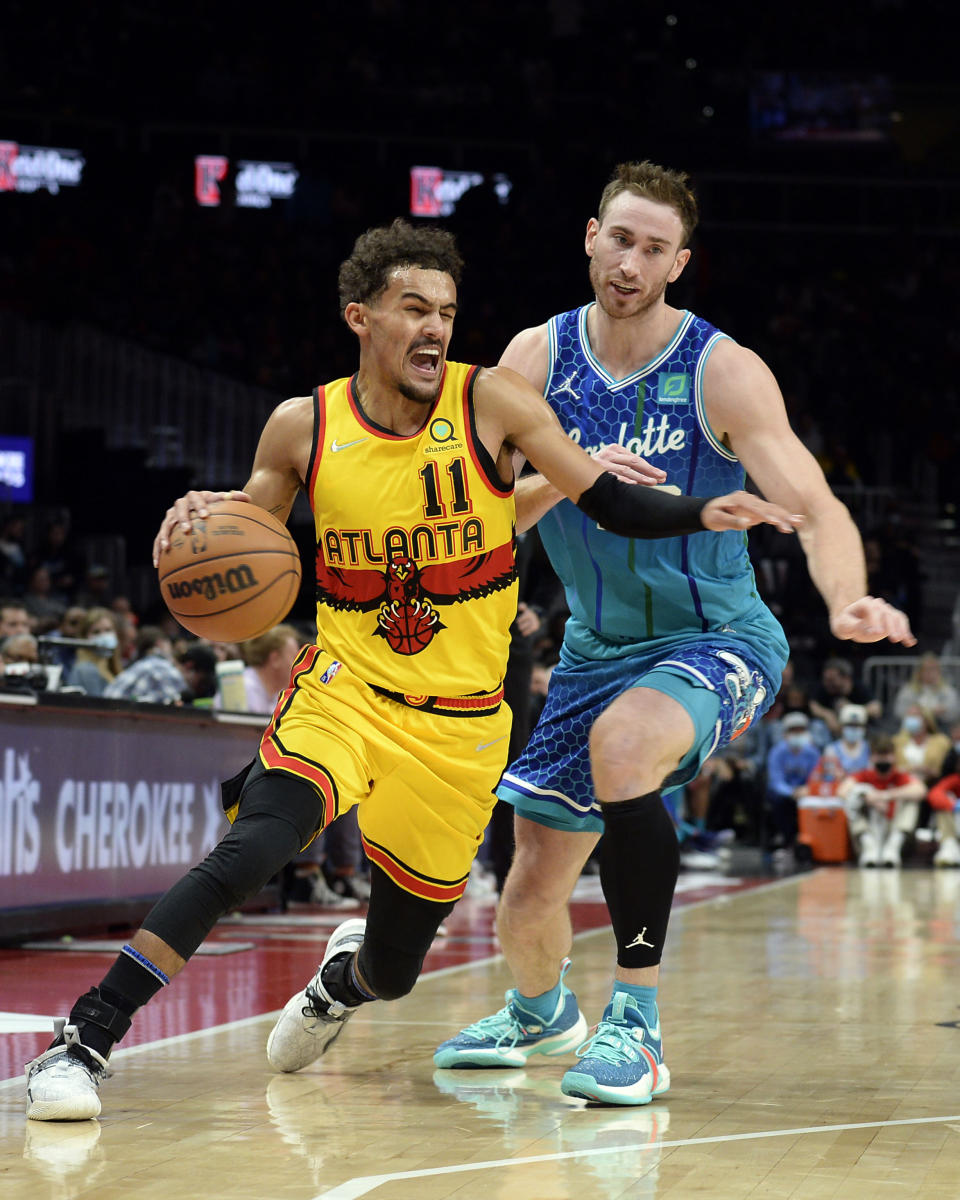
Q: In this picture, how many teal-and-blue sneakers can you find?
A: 2